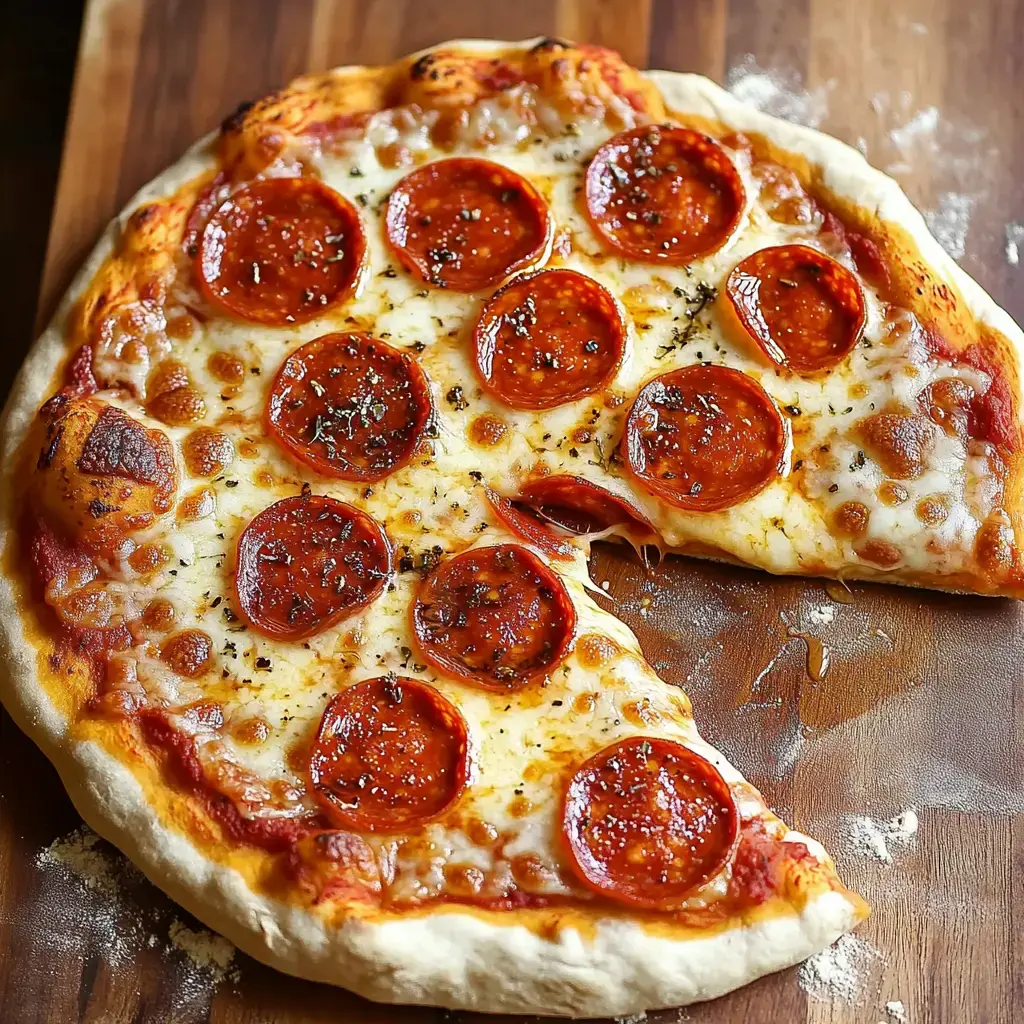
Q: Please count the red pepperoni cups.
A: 12